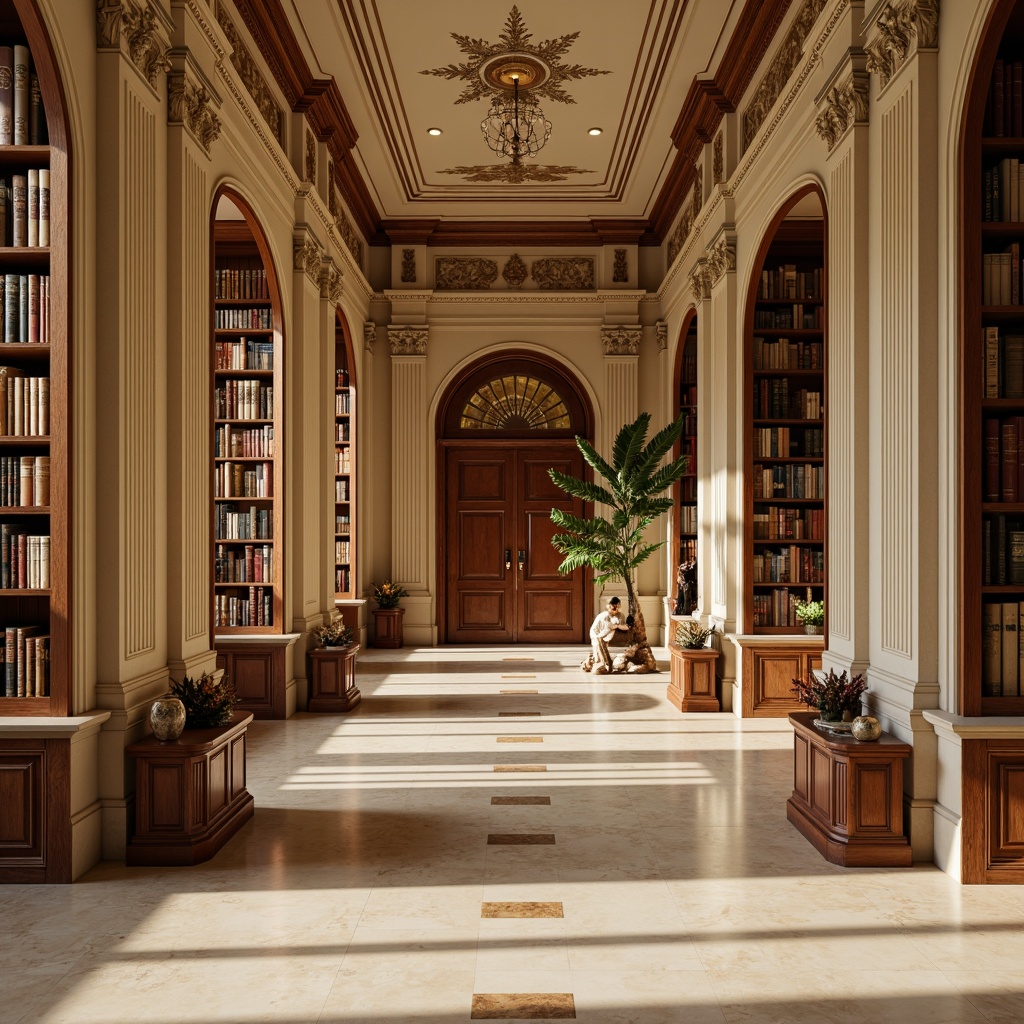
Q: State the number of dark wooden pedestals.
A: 5